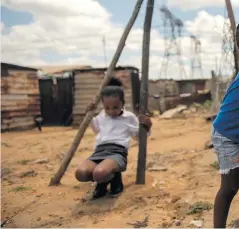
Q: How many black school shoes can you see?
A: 2